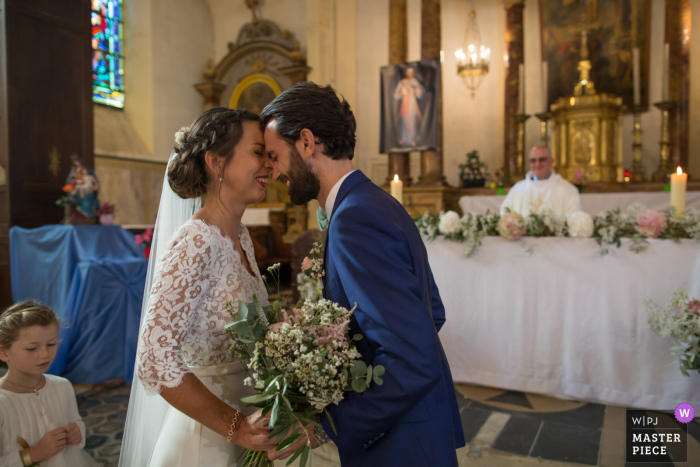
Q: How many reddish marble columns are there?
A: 4